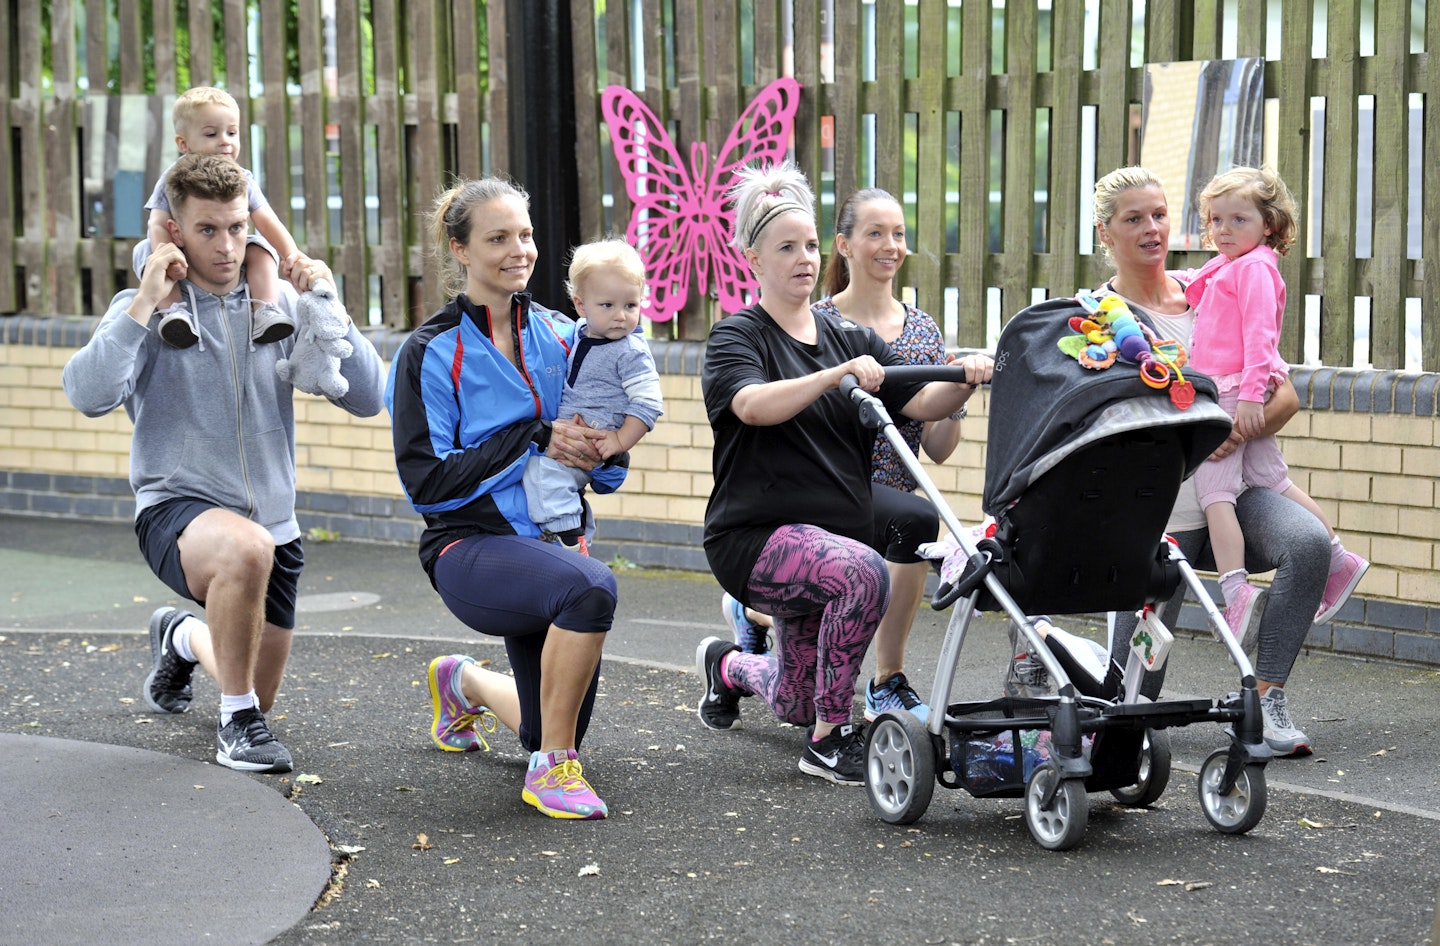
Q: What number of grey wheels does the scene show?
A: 4